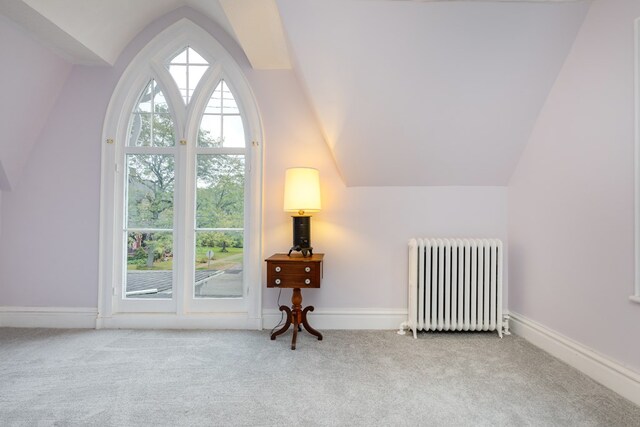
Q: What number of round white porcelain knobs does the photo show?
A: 4